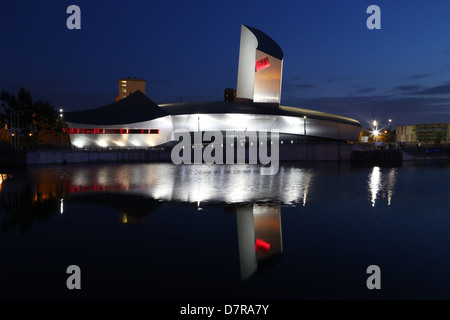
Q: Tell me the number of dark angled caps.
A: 1